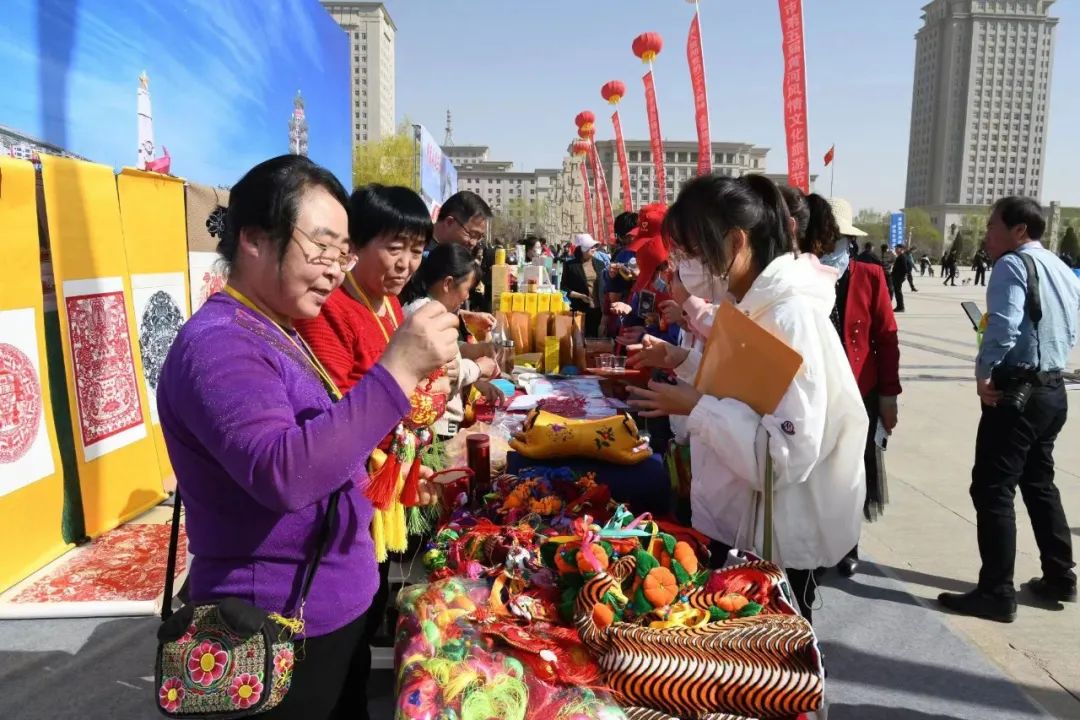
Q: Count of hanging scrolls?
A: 4